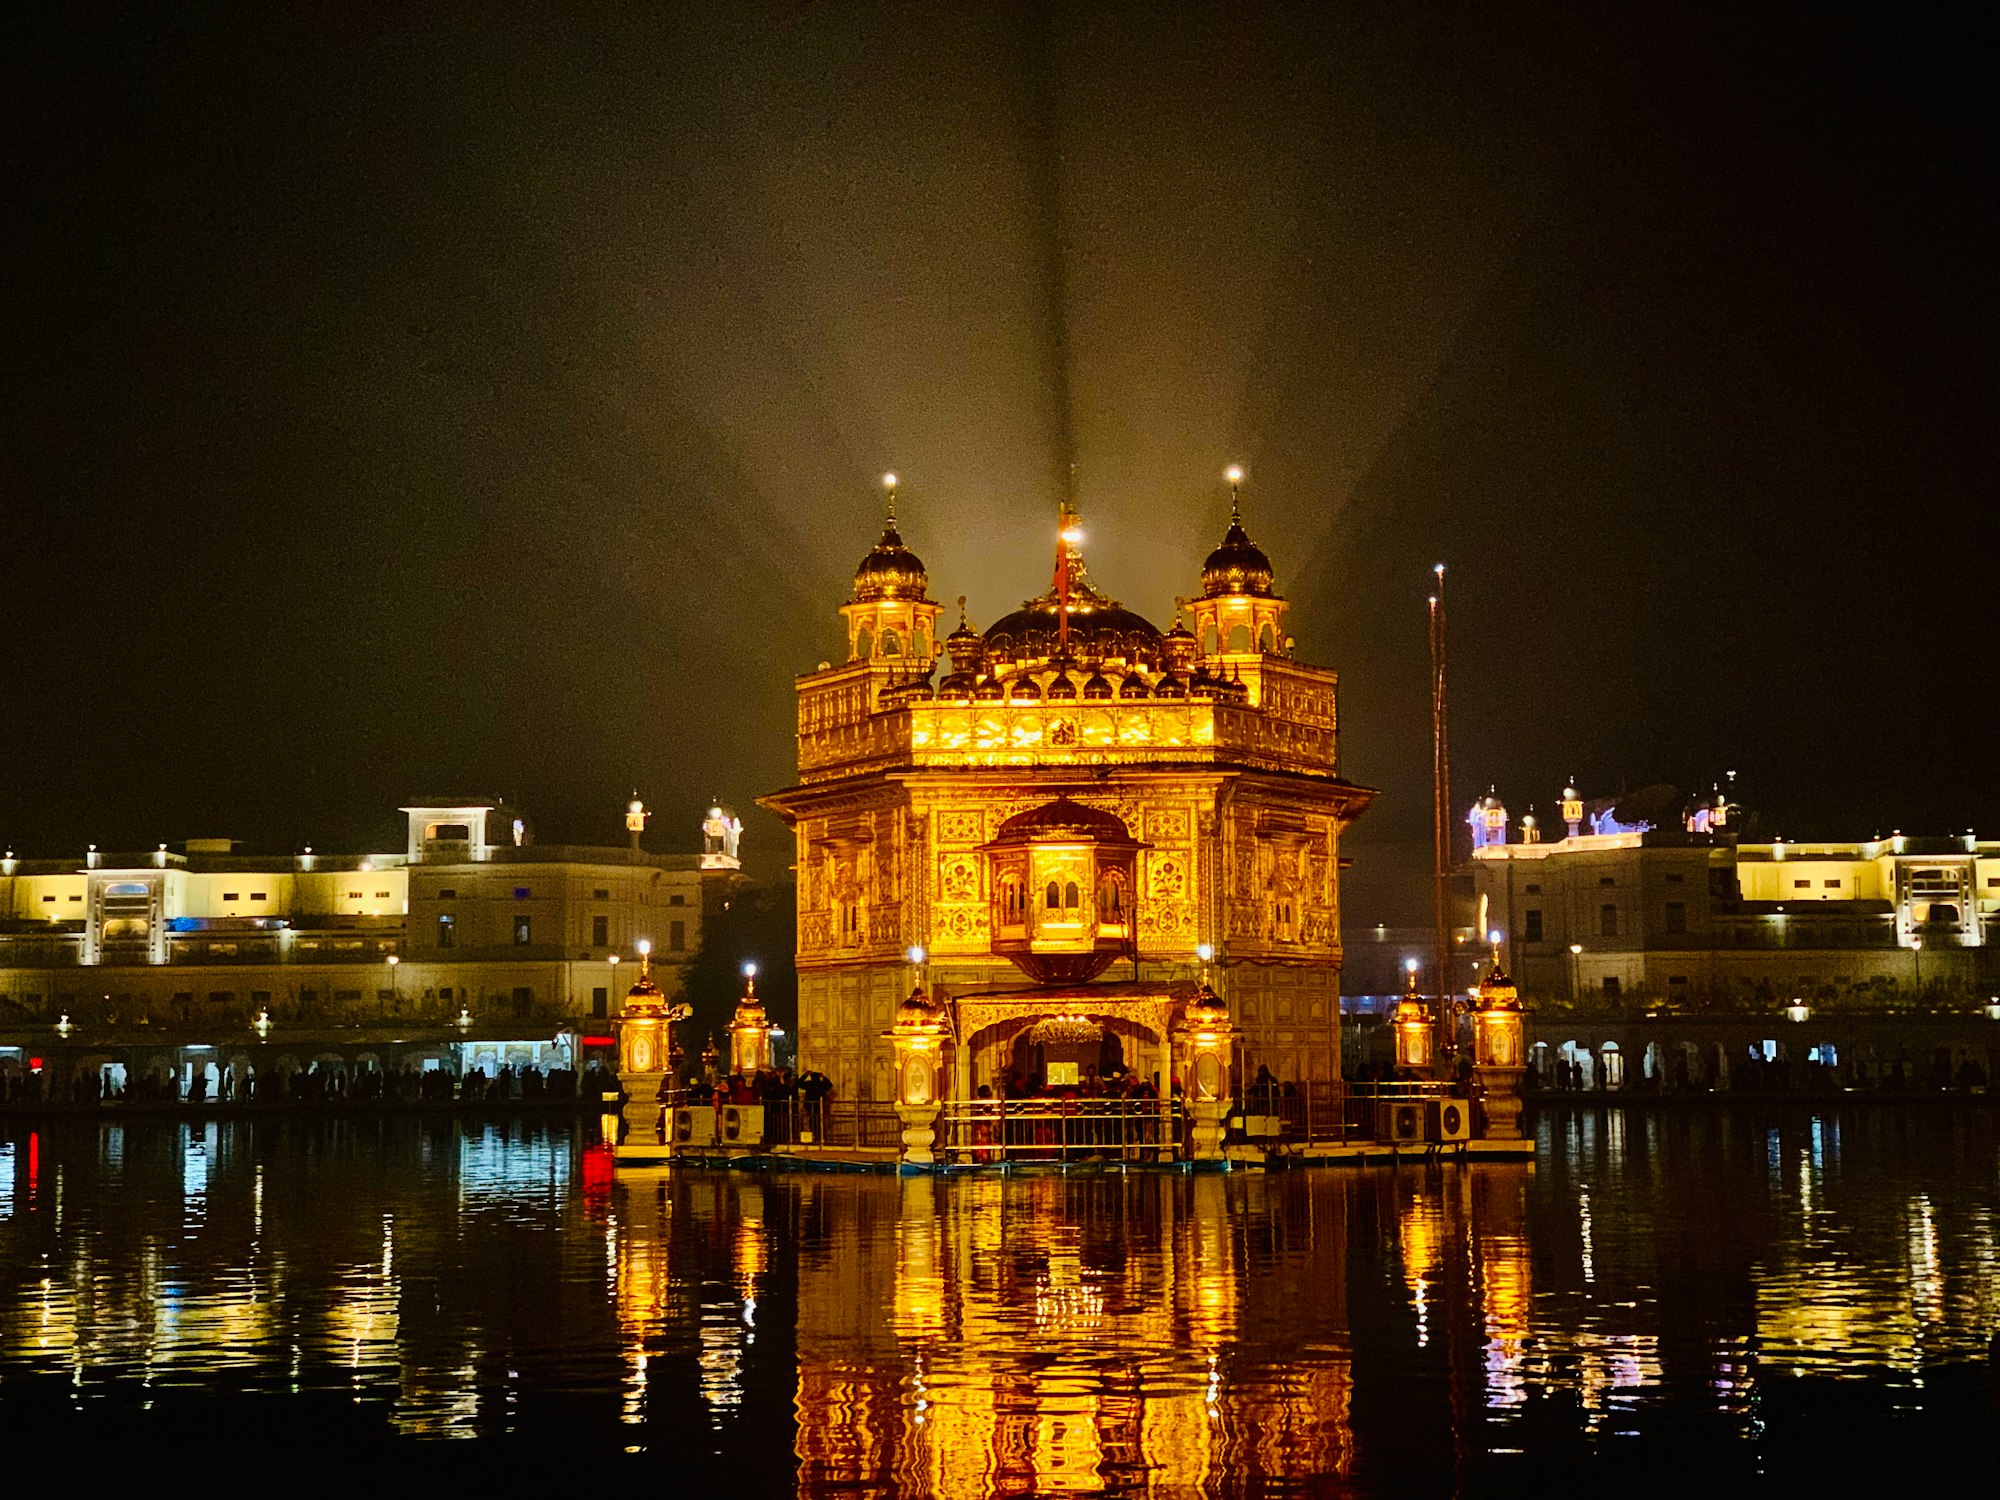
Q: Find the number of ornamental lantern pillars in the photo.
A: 6